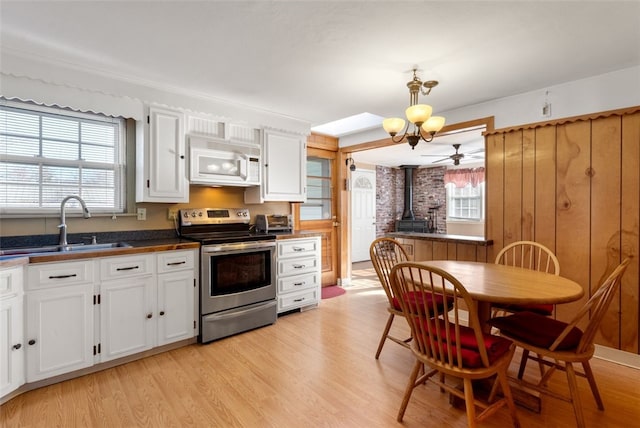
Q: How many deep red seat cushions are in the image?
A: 4